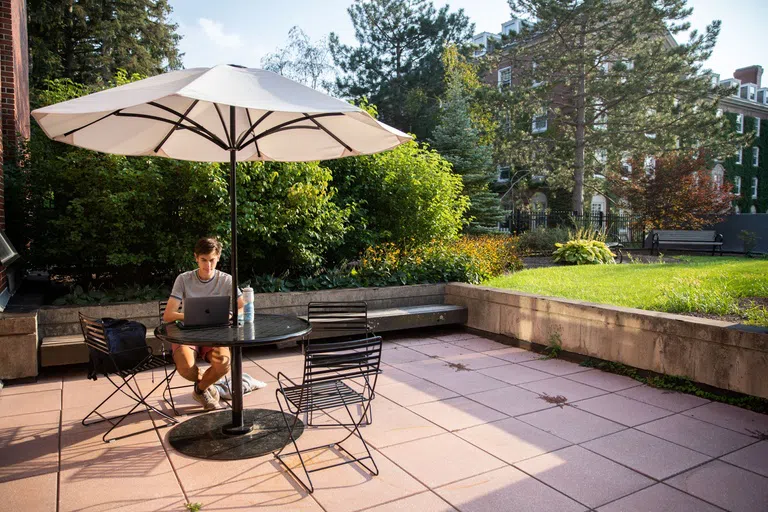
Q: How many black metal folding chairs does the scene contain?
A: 4